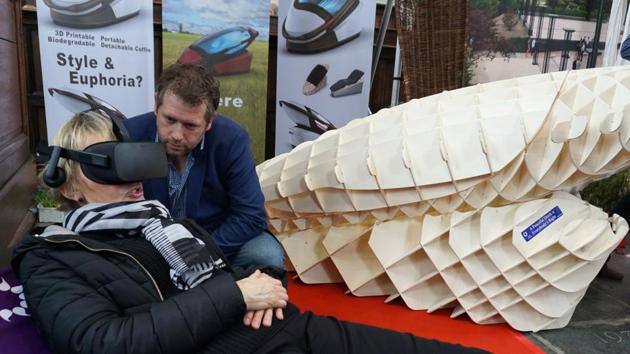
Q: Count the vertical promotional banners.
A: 3